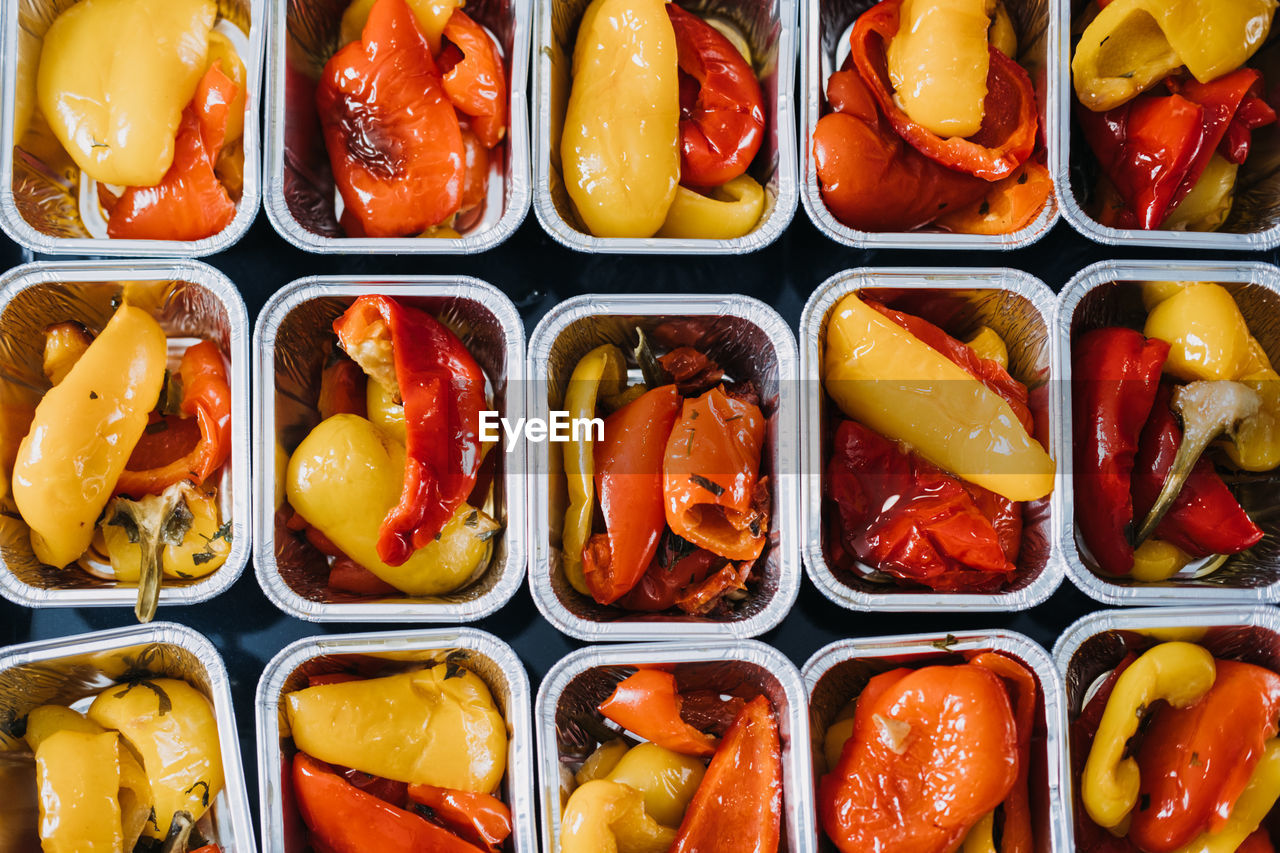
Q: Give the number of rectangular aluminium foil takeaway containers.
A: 15